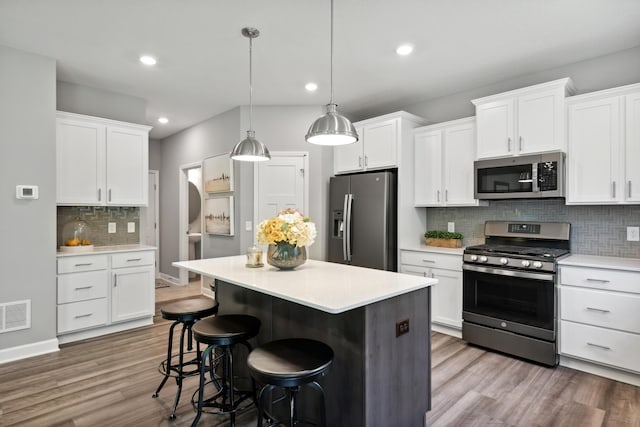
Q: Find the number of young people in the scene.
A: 0